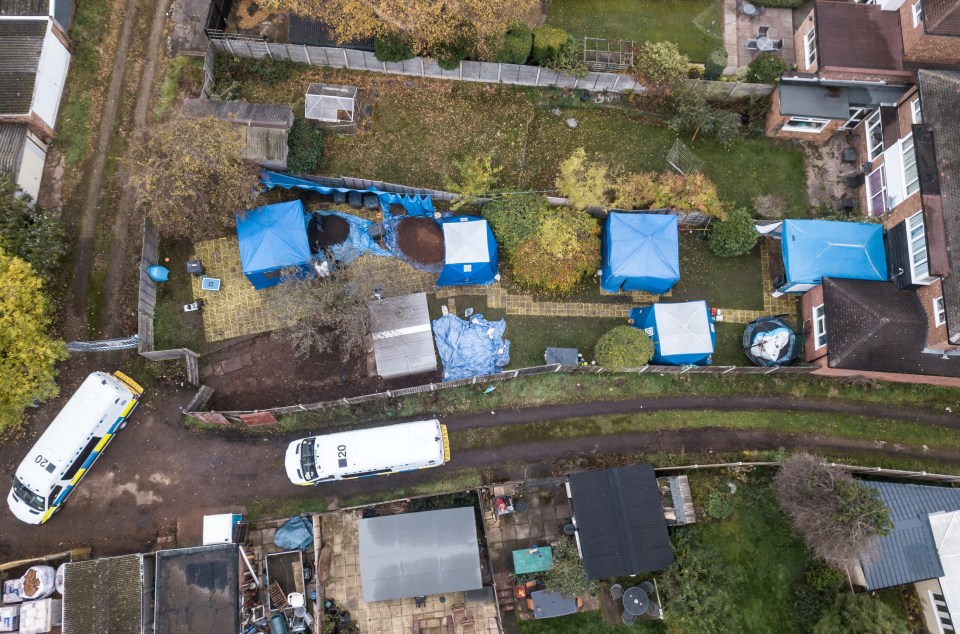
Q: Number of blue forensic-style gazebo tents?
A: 5